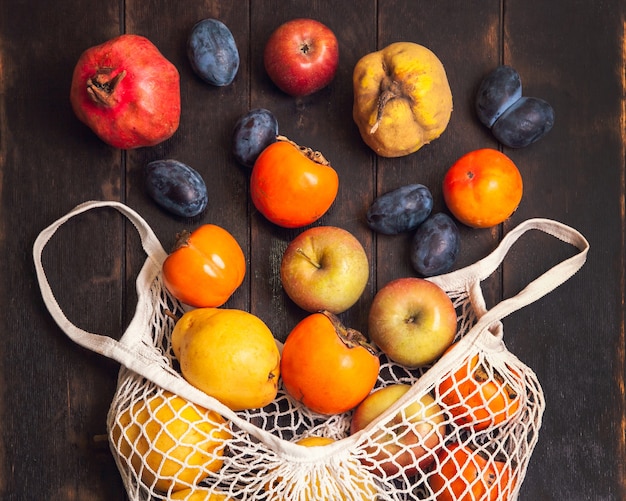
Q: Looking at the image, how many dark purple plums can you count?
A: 7